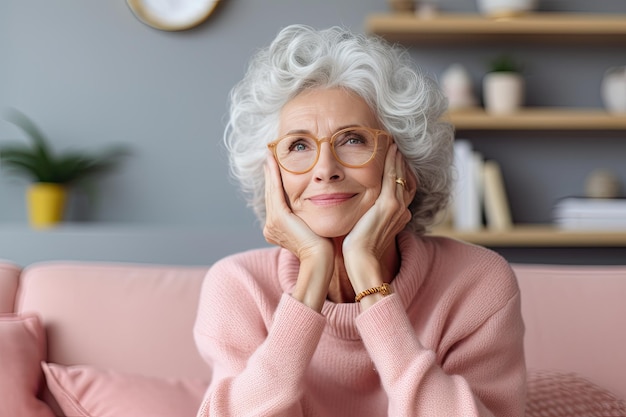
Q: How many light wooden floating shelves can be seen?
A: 3